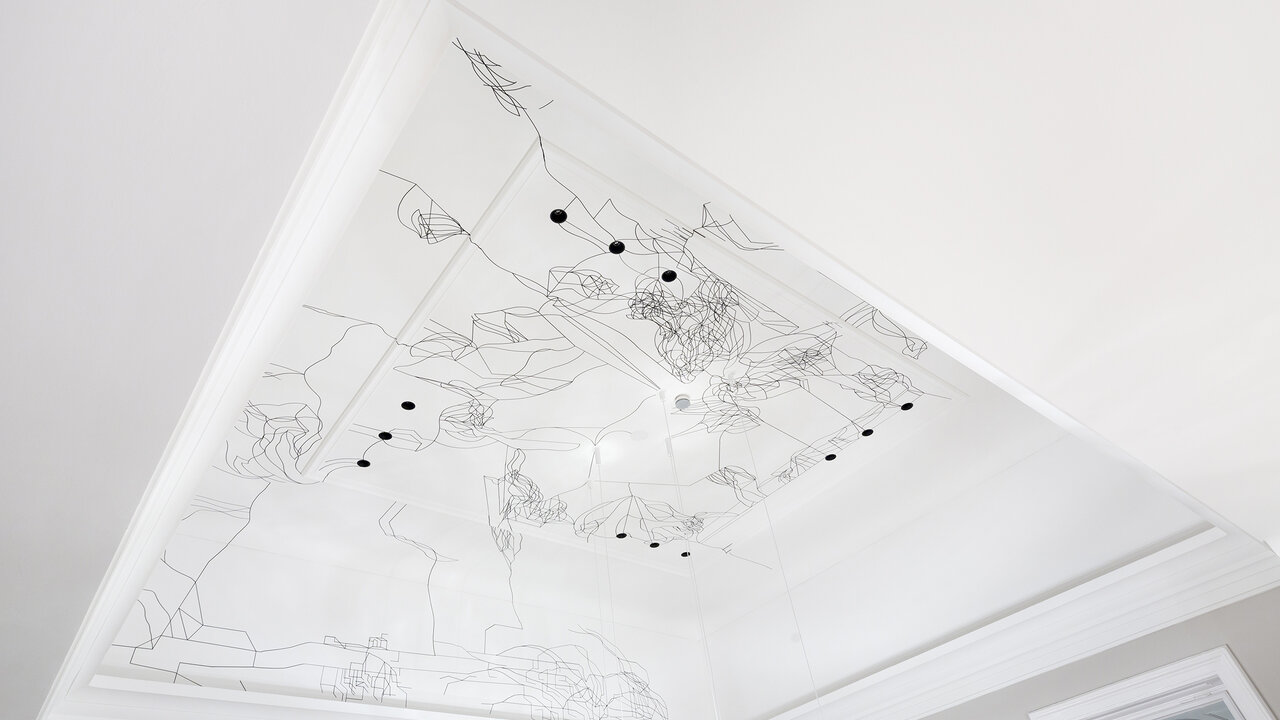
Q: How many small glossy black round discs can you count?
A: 12